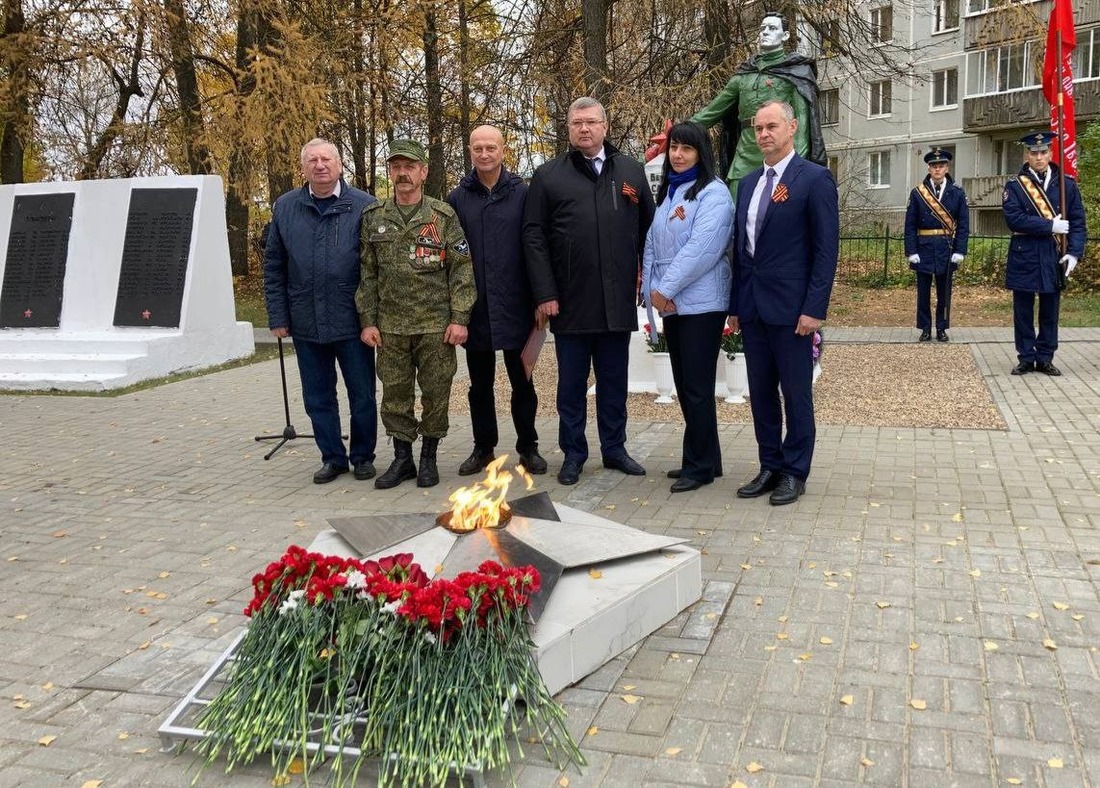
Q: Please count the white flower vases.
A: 2